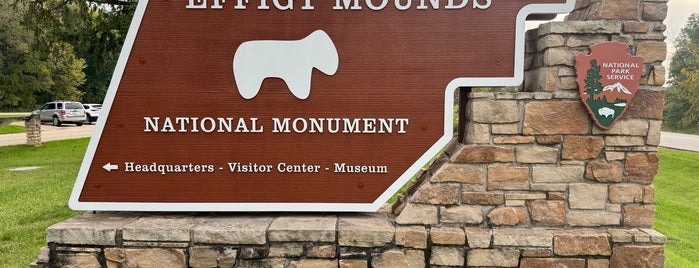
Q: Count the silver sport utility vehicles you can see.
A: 1